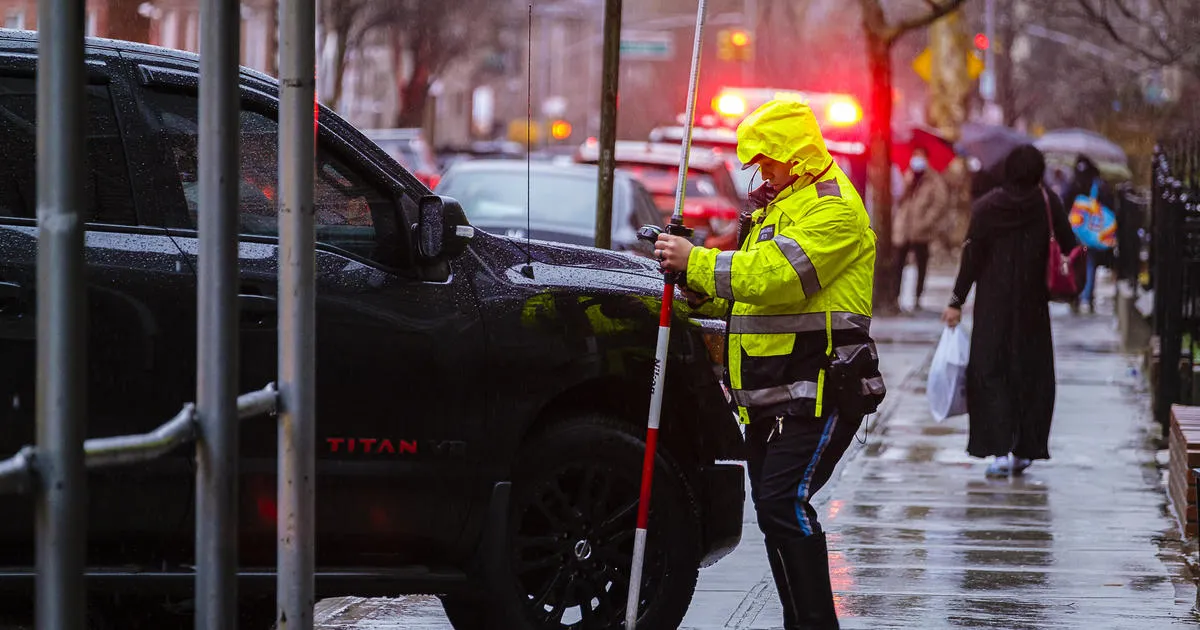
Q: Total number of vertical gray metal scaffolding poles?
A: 3